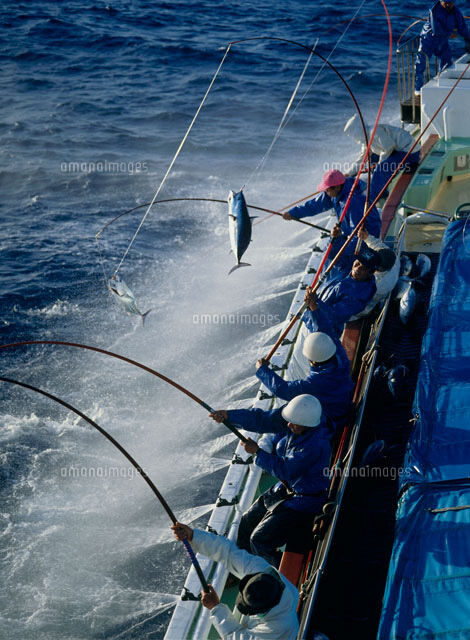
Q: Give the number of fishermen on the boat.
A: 8